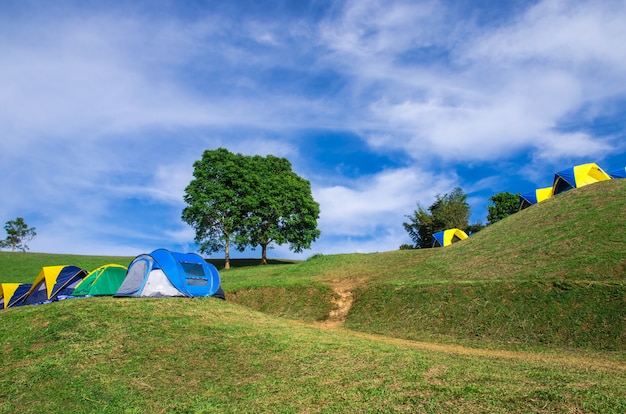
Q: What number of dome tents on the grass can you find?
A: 8